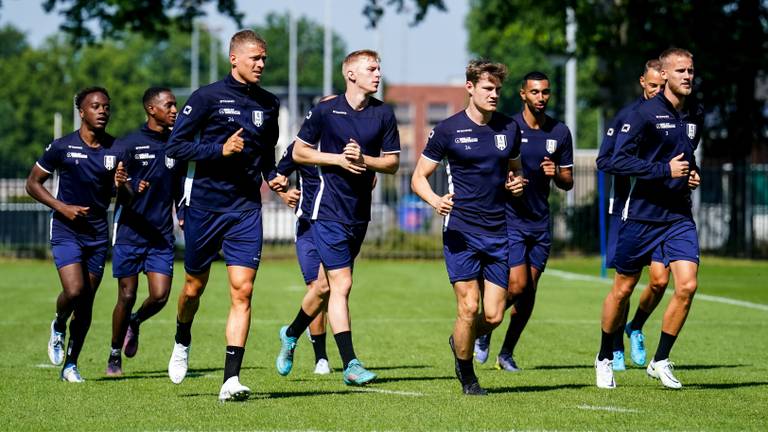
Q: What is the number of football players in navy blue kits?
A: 9